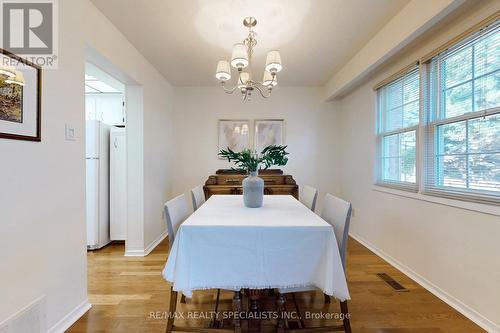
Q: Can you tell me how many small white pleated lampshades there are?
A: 5